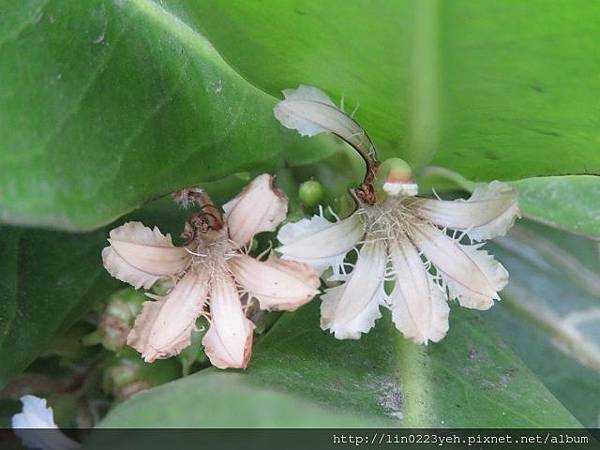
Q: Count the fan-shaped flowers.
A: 2